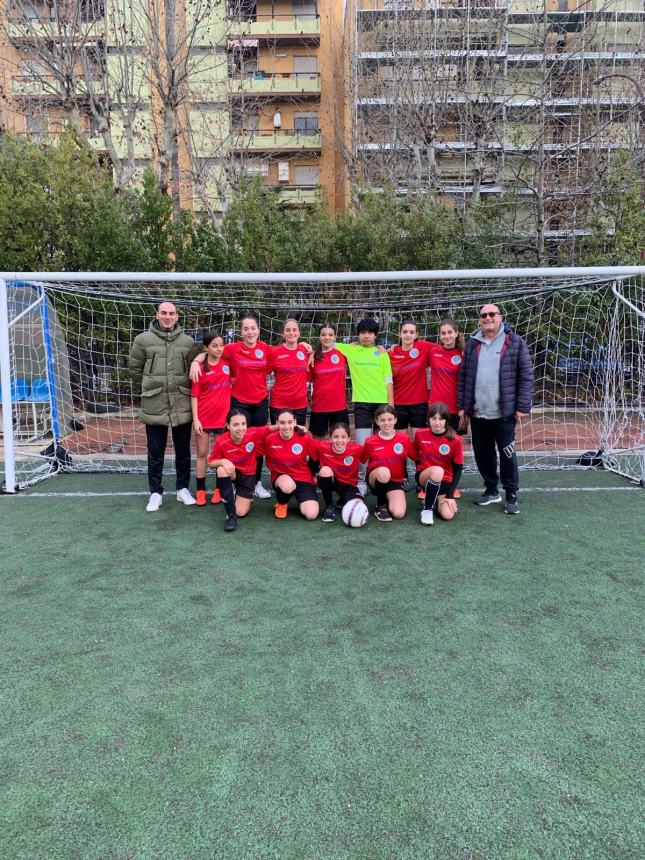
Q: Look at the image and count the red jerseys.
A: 11